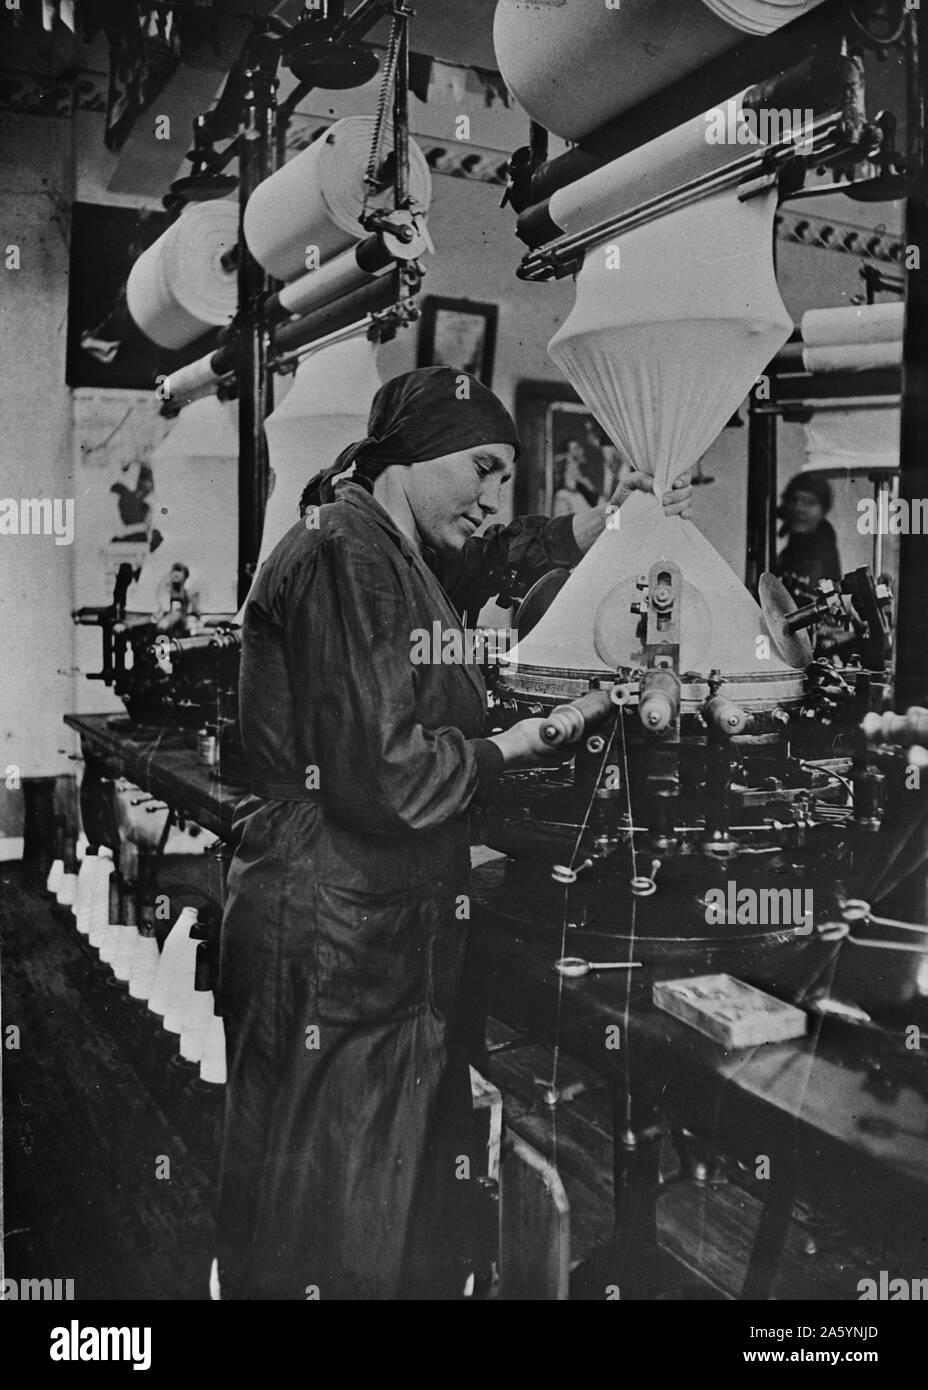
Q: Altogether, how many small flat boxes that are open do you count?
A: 1